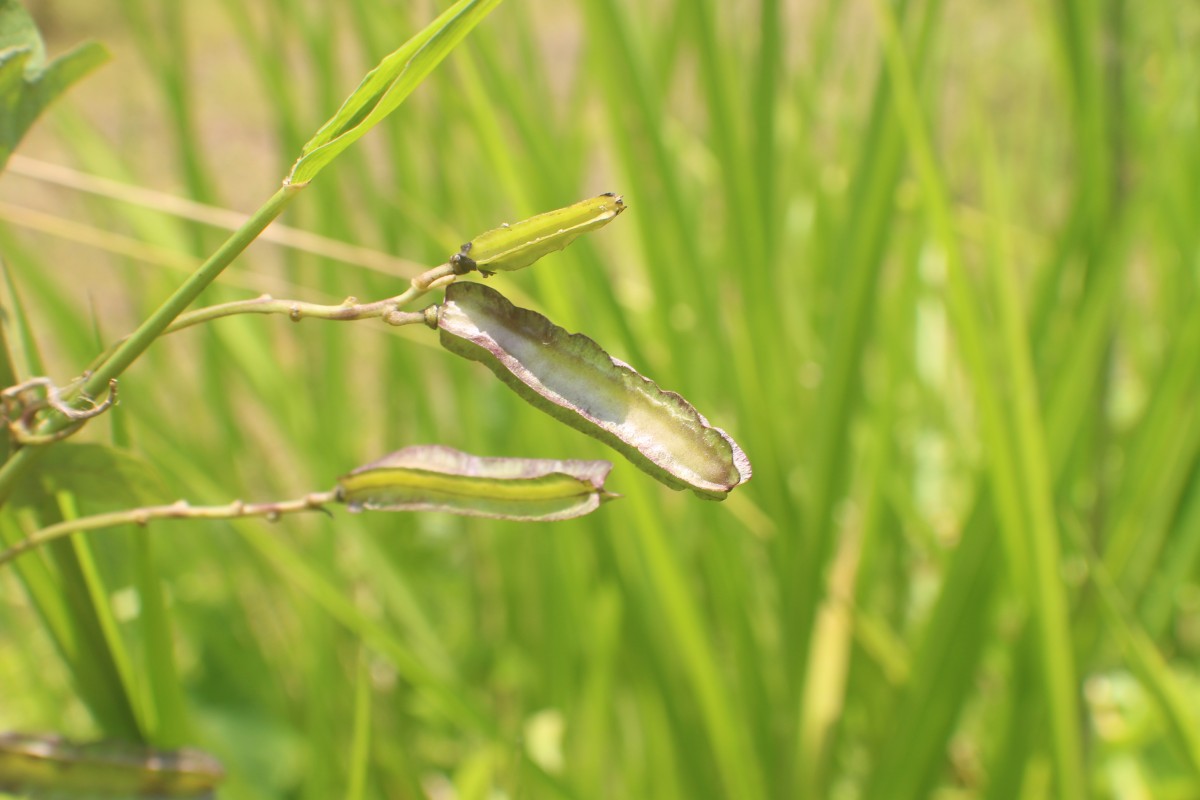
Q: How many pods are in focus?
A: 3